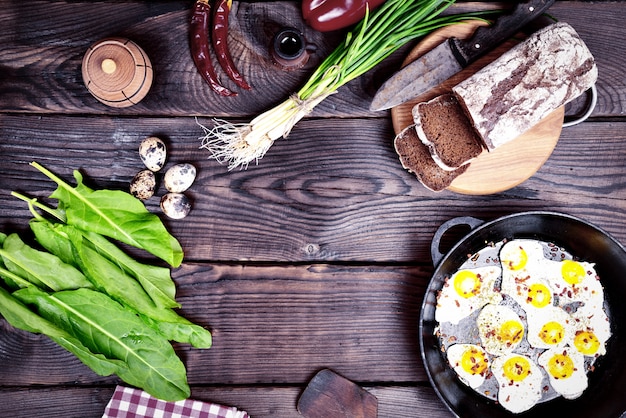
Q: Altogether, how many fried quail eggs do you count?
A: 10